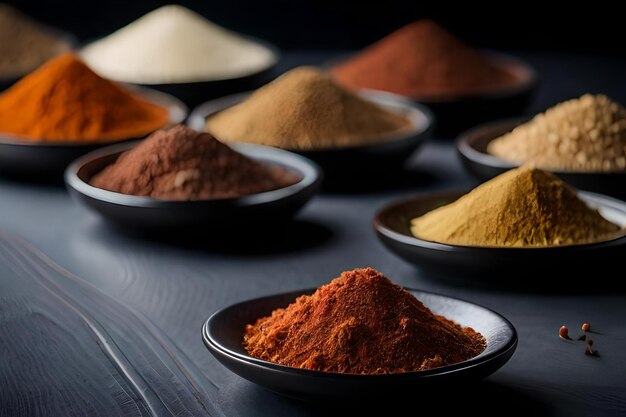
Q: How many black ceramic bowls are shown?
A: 9